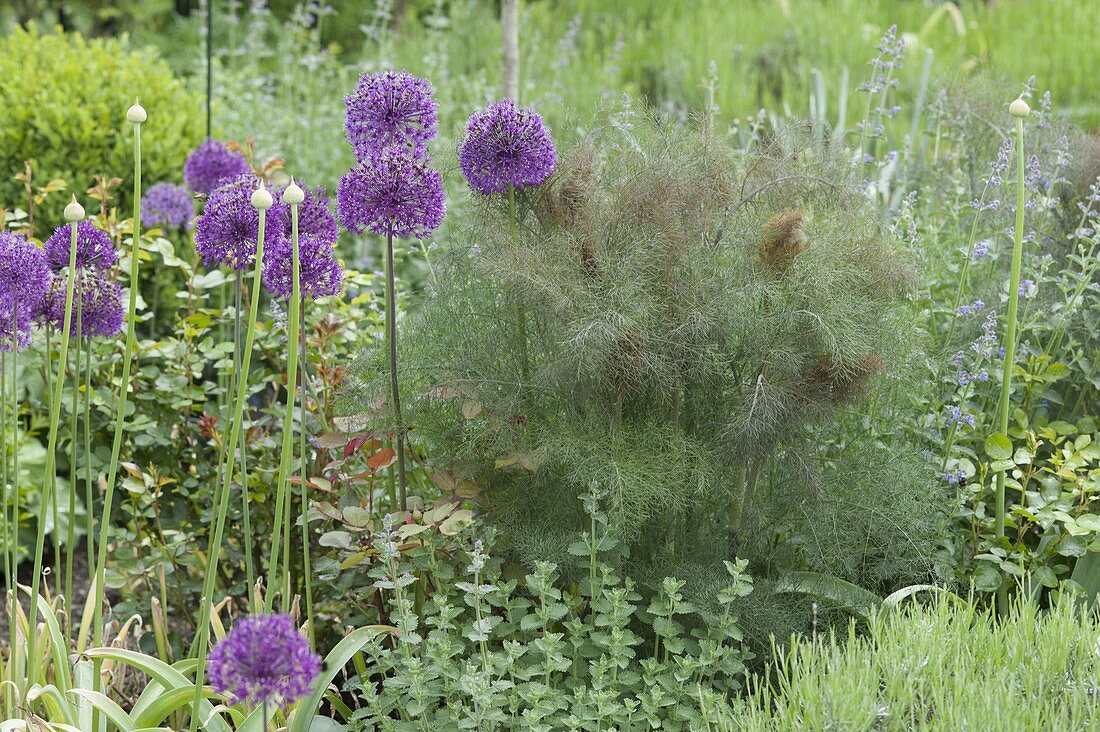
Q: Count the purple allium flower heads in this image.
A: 13